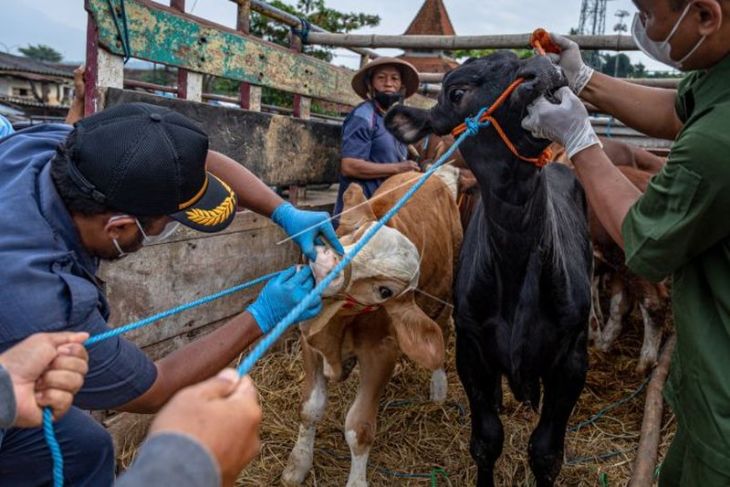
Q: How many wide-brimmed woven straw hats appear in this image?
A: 1